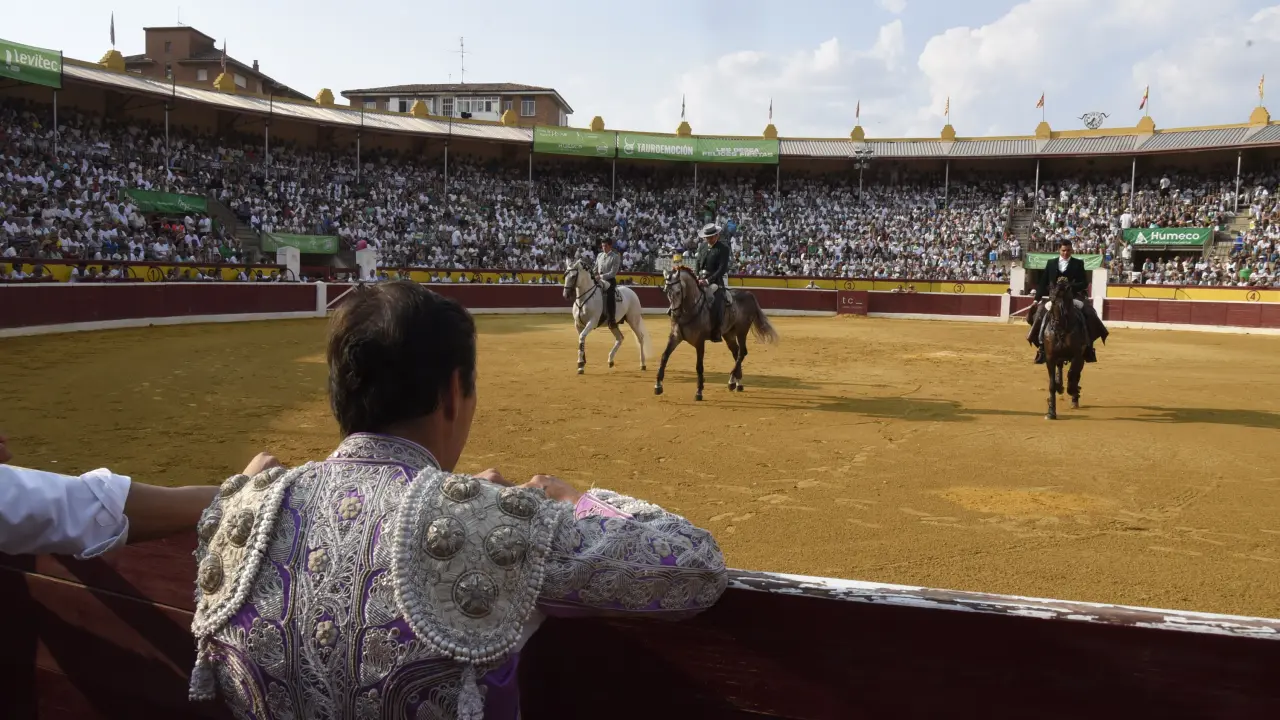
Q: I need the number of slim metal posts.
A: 14